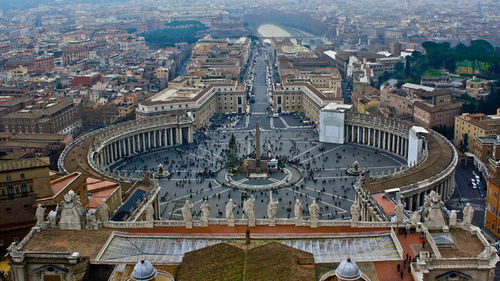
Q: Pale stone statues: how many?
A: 13